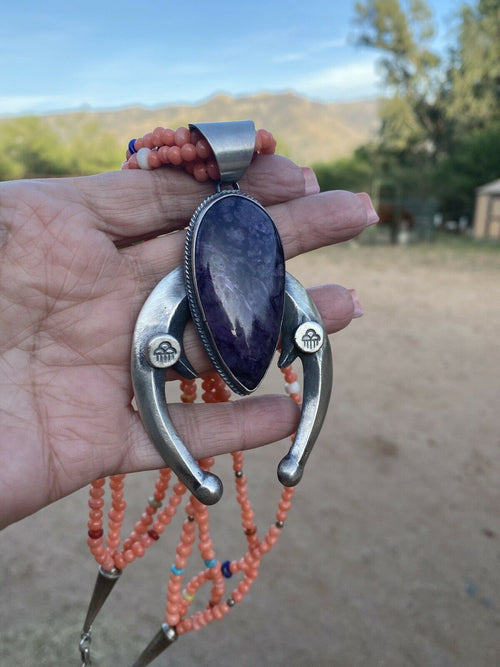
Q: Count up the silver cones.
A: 2